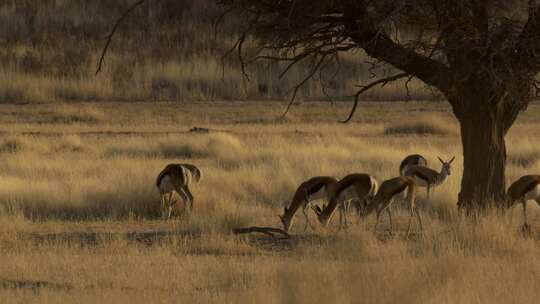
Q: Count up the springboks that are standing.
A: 7